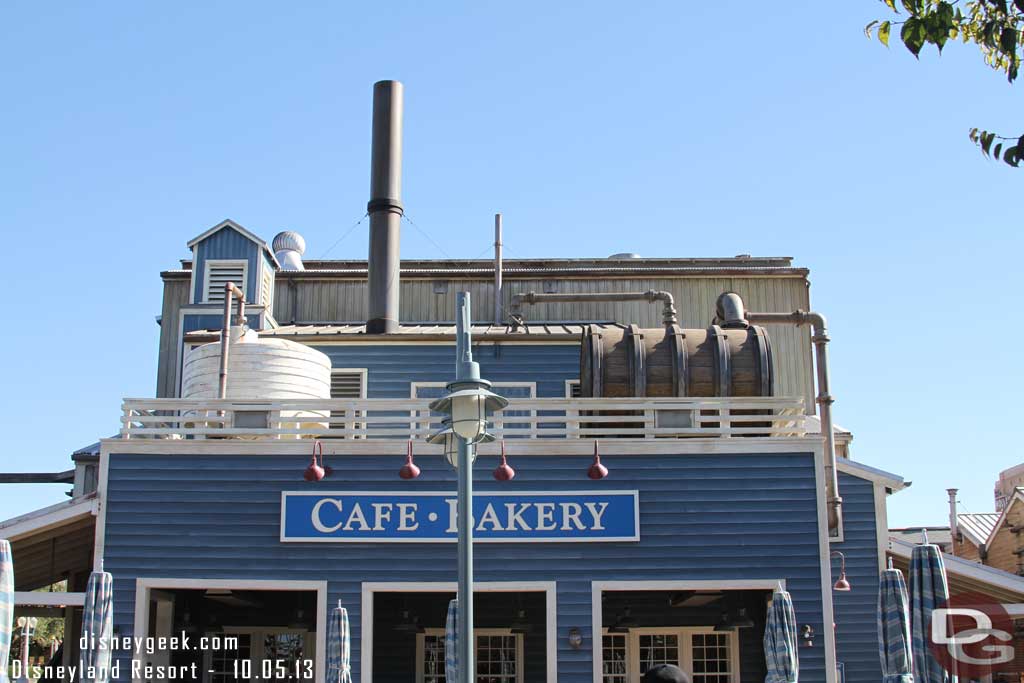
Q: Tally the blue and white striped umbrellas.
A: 7